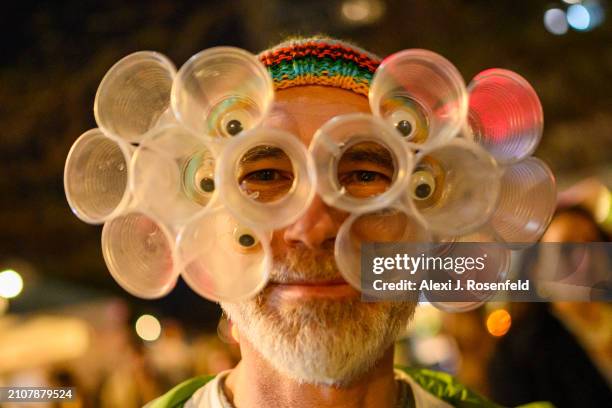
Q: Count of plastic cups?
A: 14